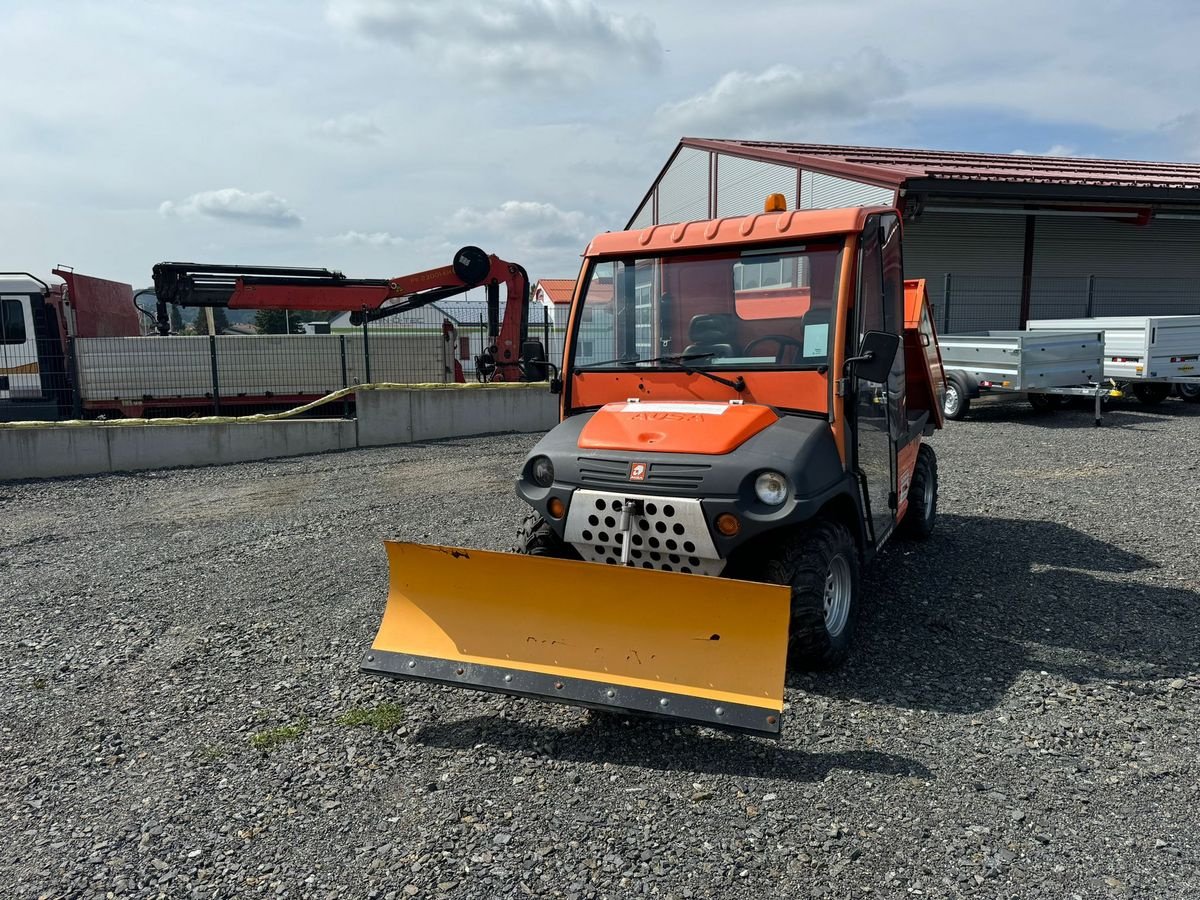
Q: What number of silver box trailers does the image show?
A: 2